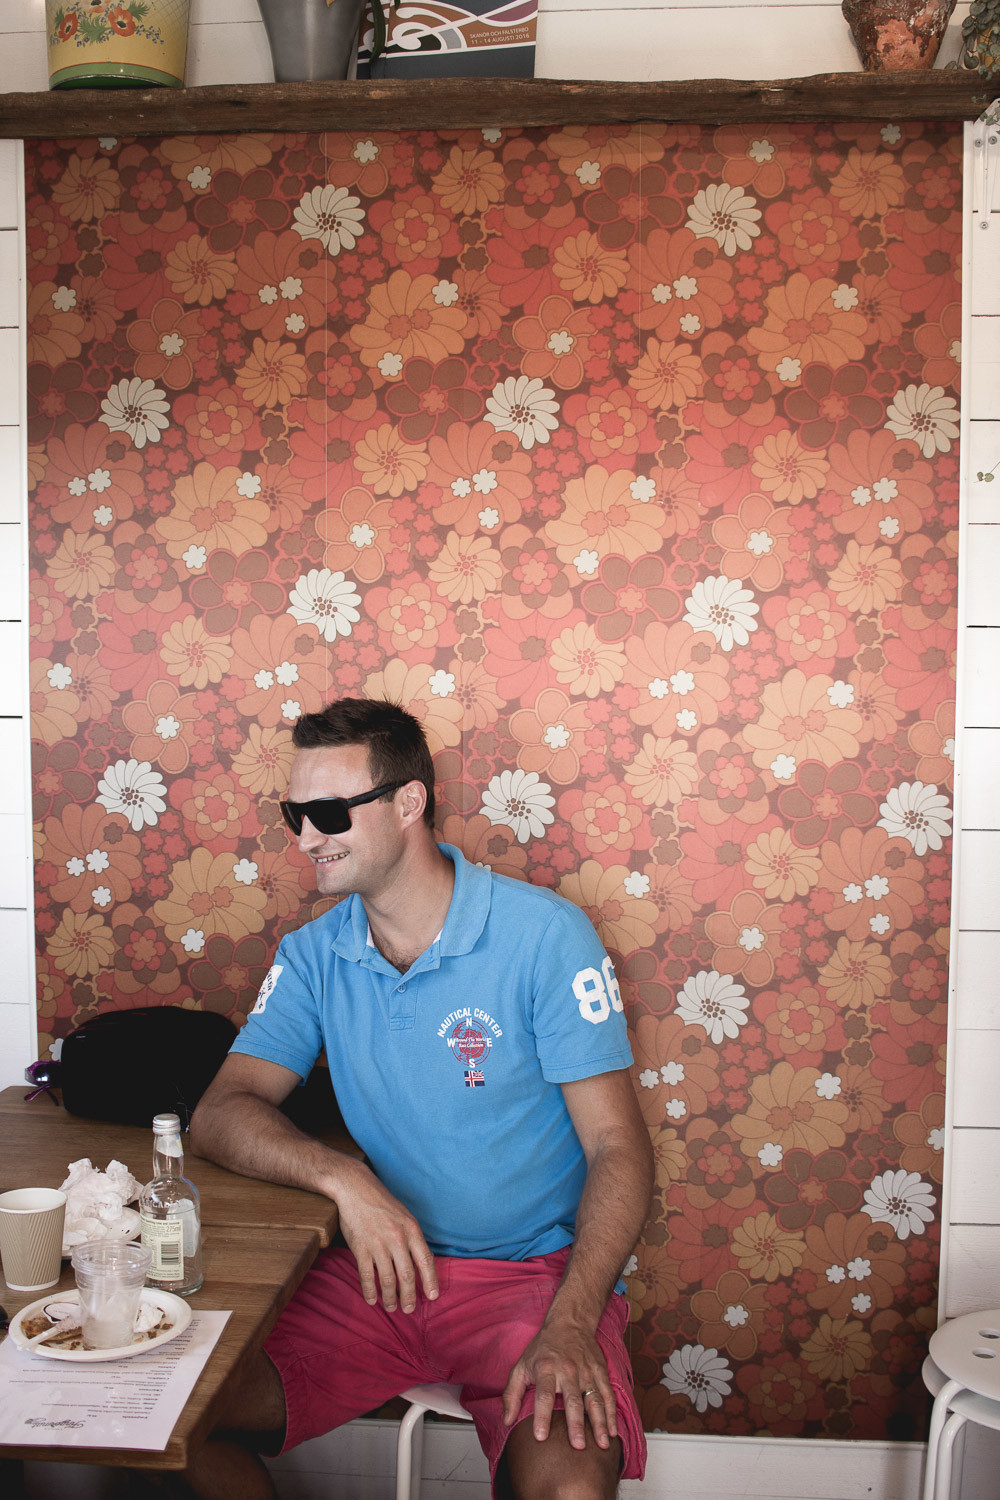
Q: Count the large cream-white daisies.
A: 13